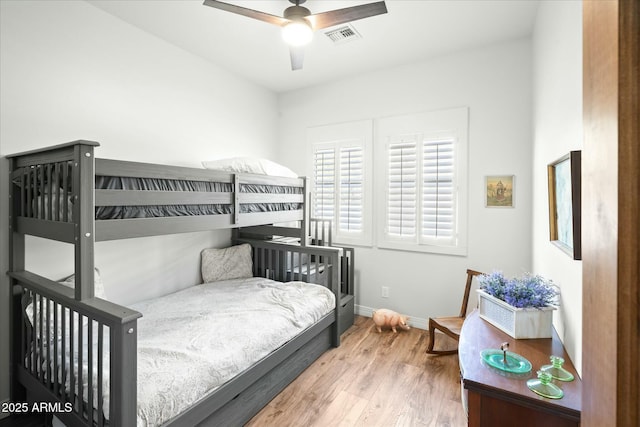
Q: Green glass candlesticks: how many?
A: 2